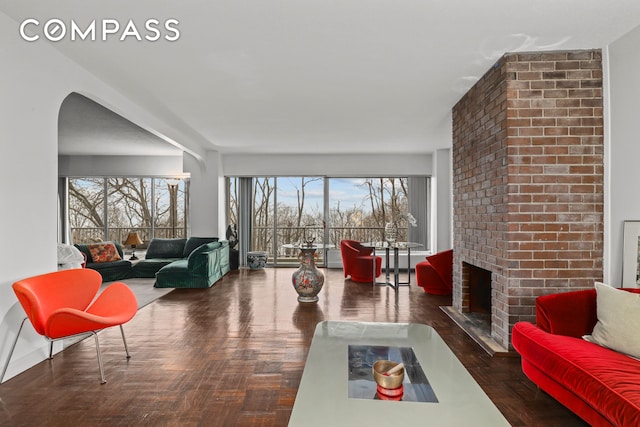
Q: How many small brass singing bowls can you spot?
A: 1